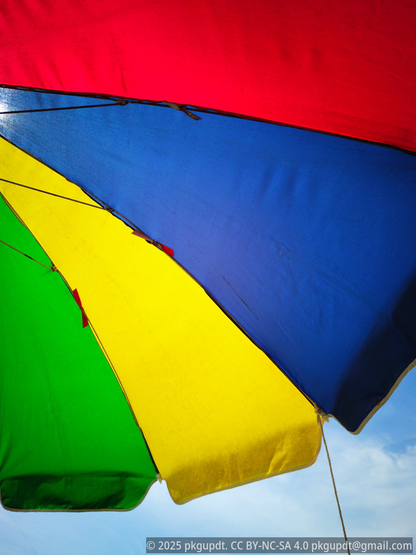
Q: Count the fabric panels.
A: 4